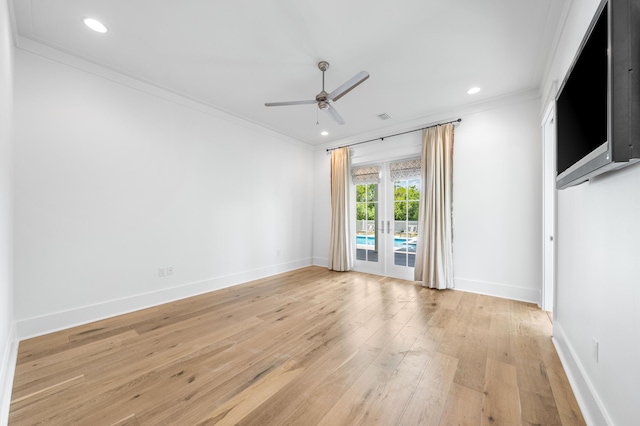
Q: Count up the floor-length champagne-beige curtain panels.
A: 2